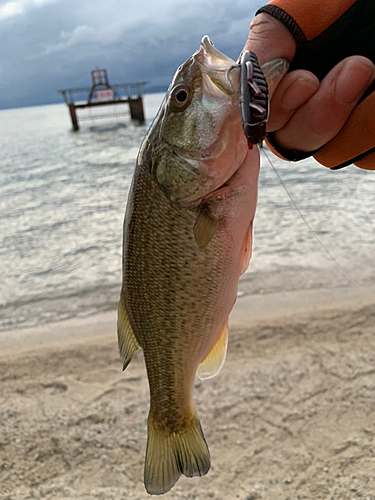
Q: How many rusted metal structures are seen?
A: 1